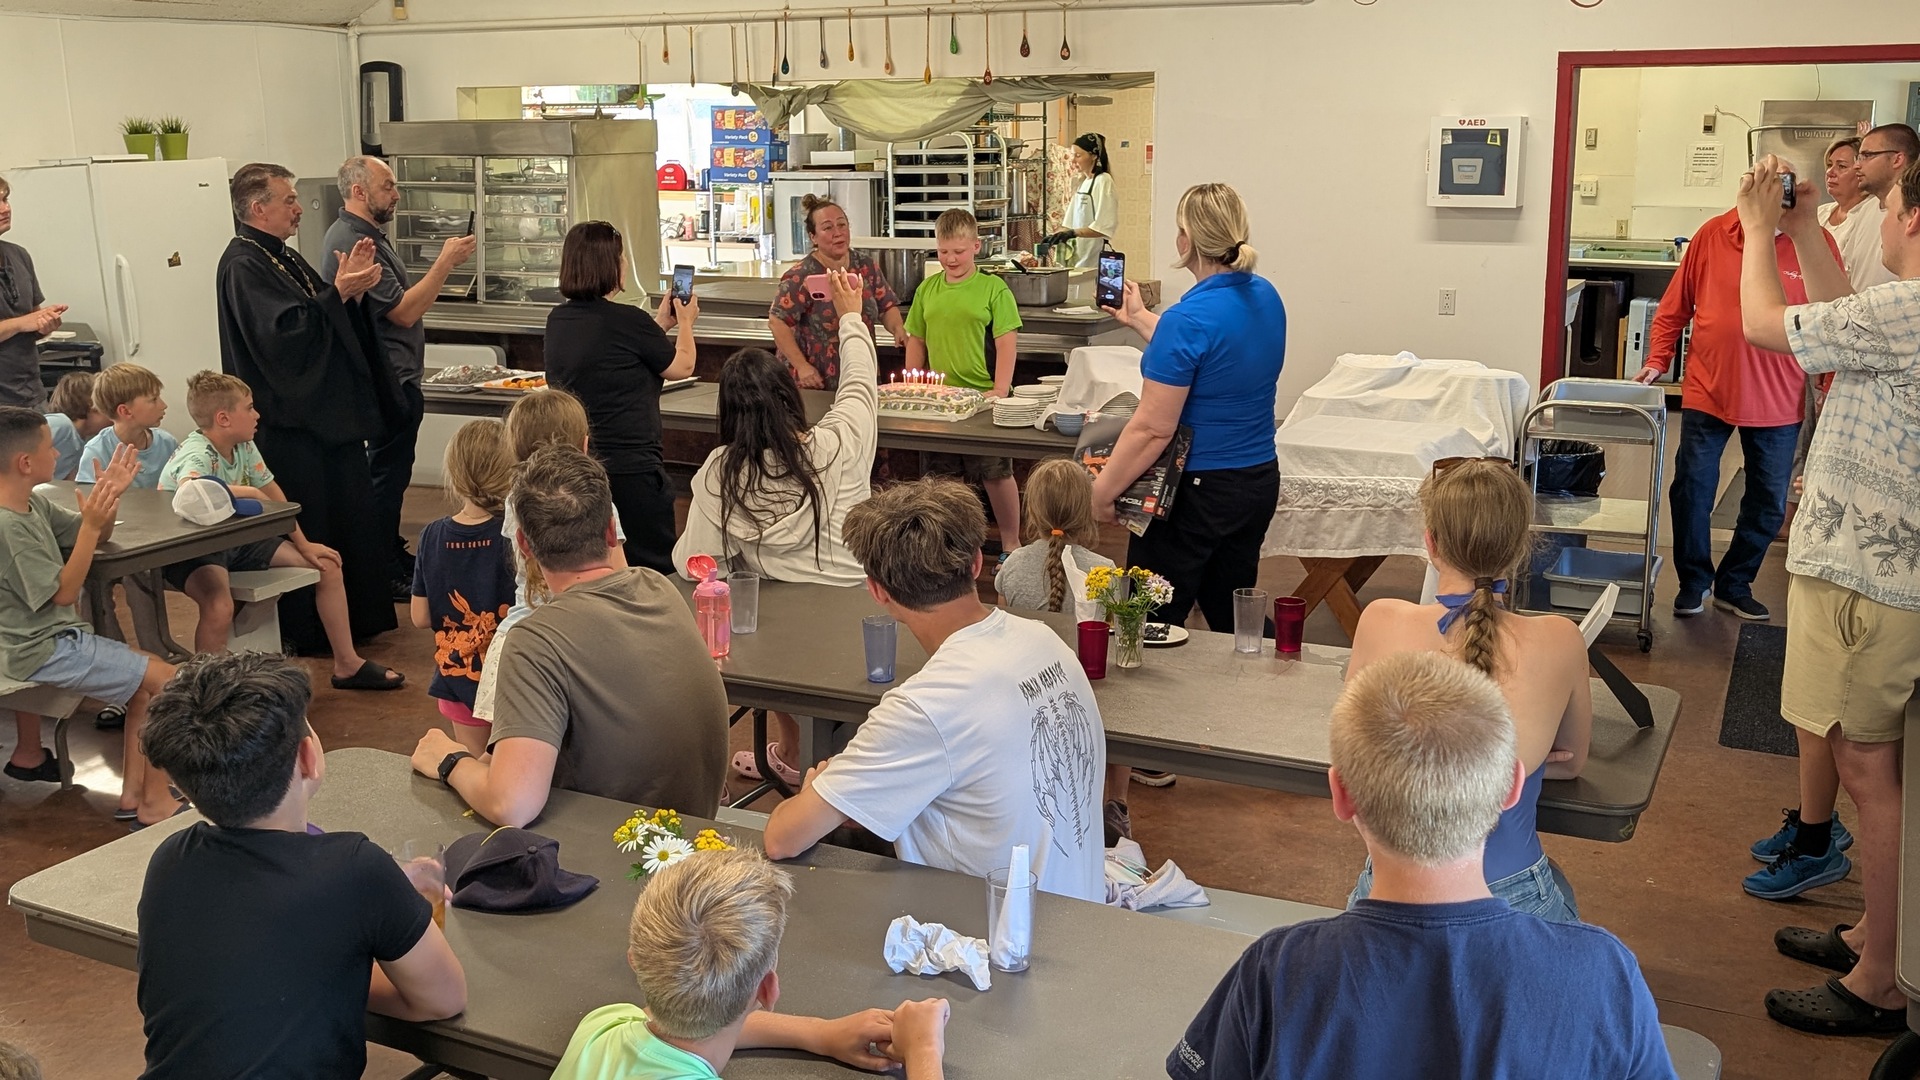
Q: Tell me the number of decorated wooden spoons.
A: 15